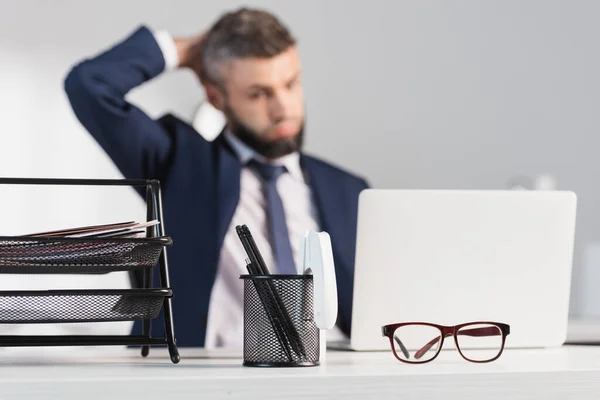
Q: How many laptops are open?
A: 1